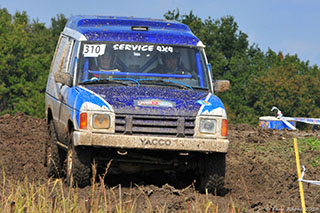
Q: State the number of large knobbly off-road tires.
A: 3